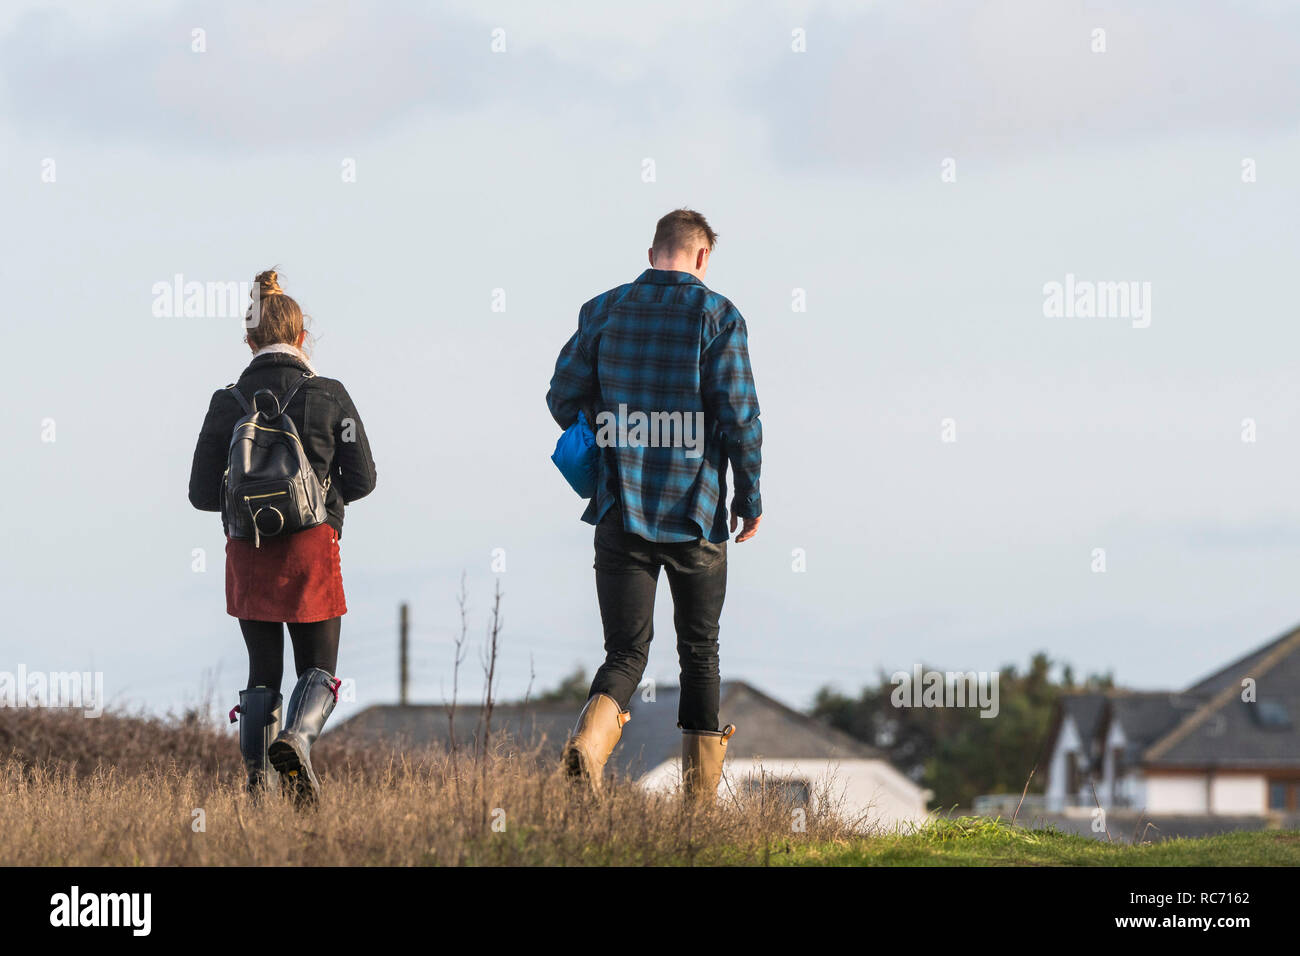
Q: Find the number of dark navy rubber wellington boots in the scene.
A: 2